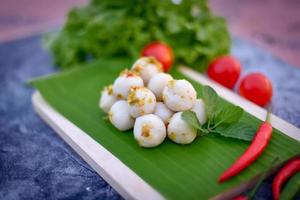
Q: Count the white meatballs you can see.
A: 11